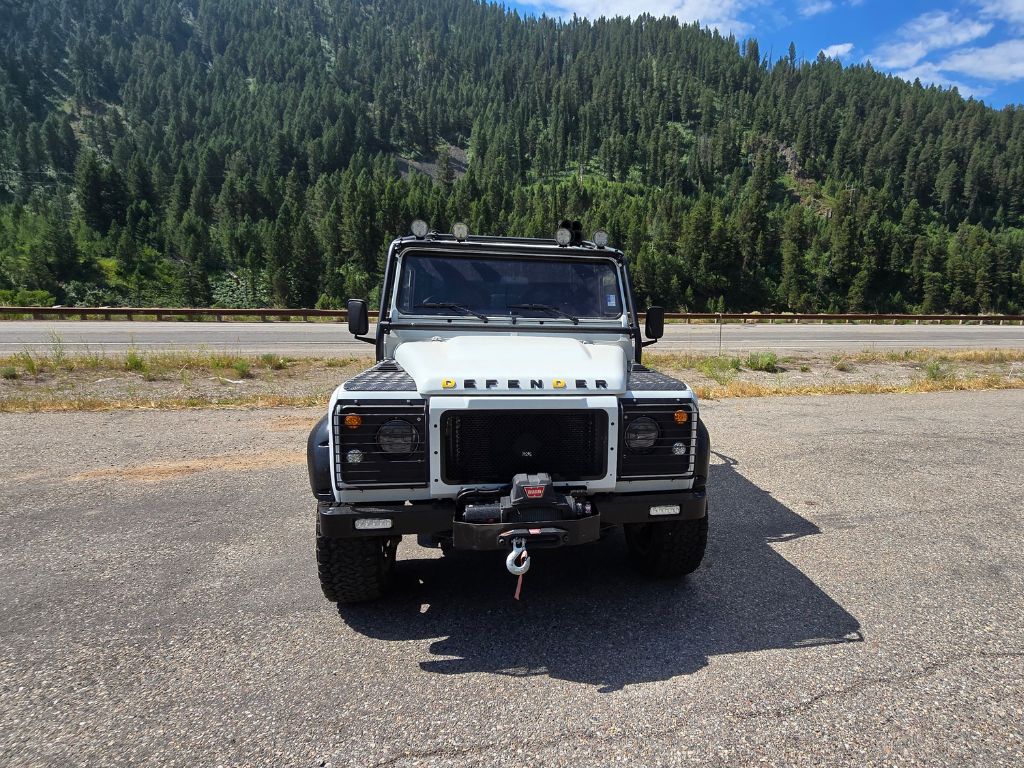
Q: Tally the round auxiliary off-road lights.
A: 4